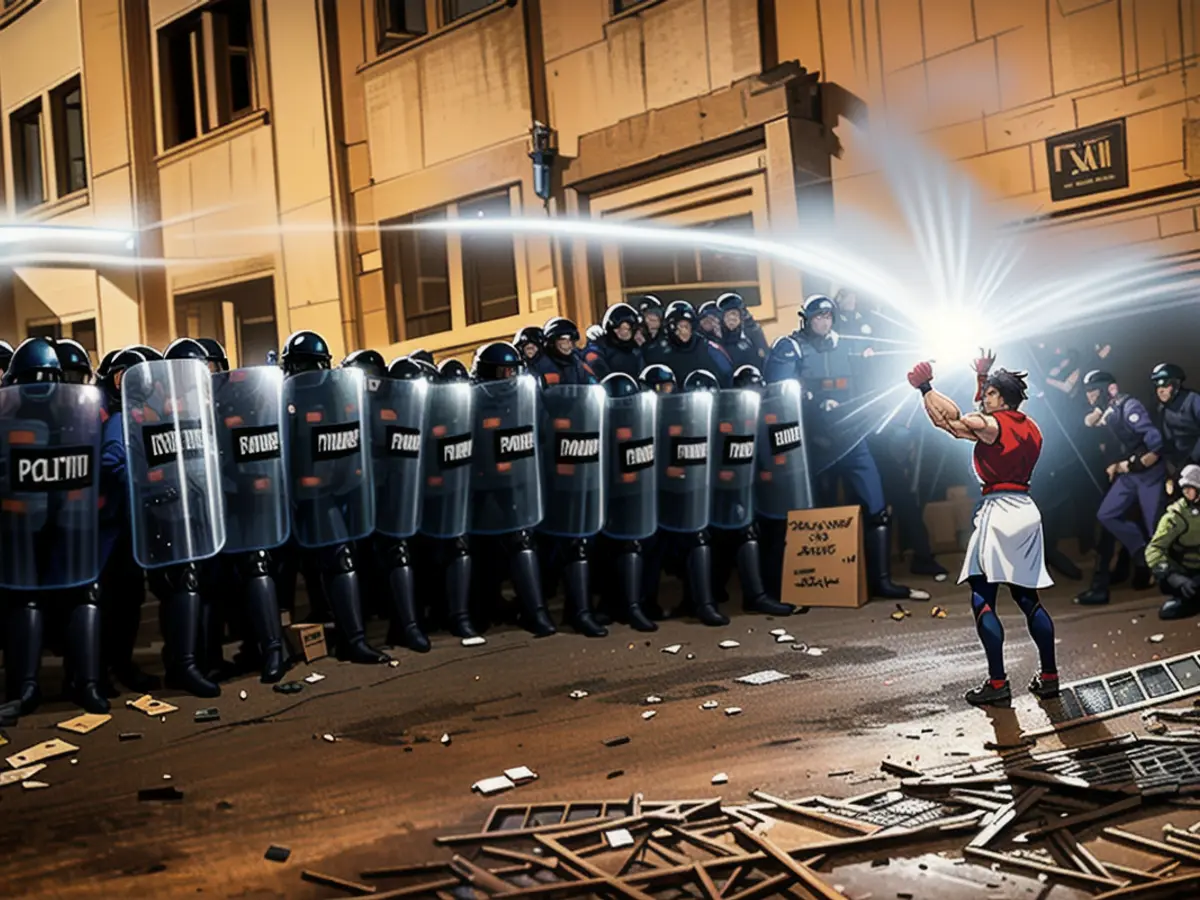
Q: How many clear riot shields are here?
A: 12